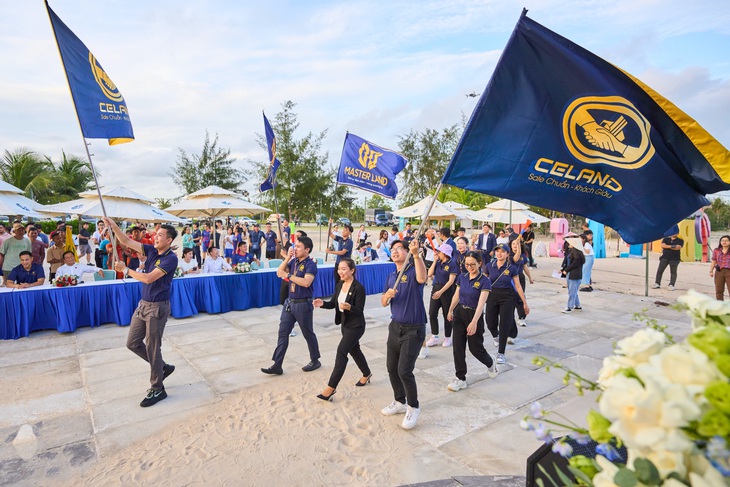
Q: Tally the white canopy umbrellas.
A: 6